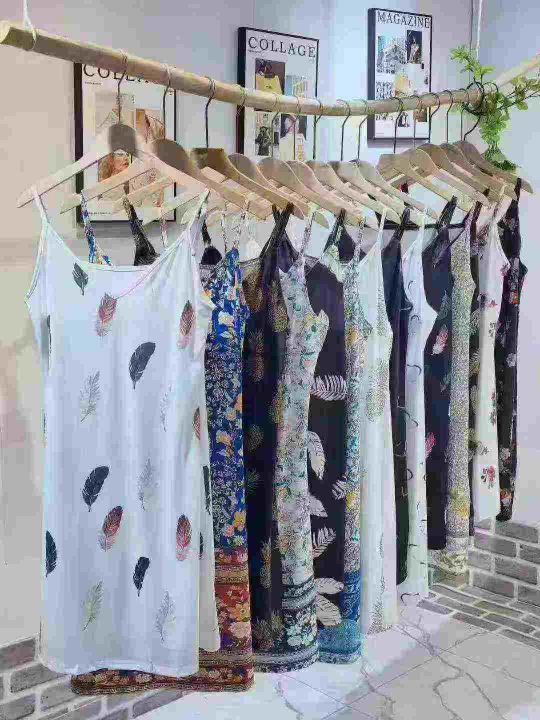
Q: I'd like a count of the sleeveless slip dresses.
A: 14